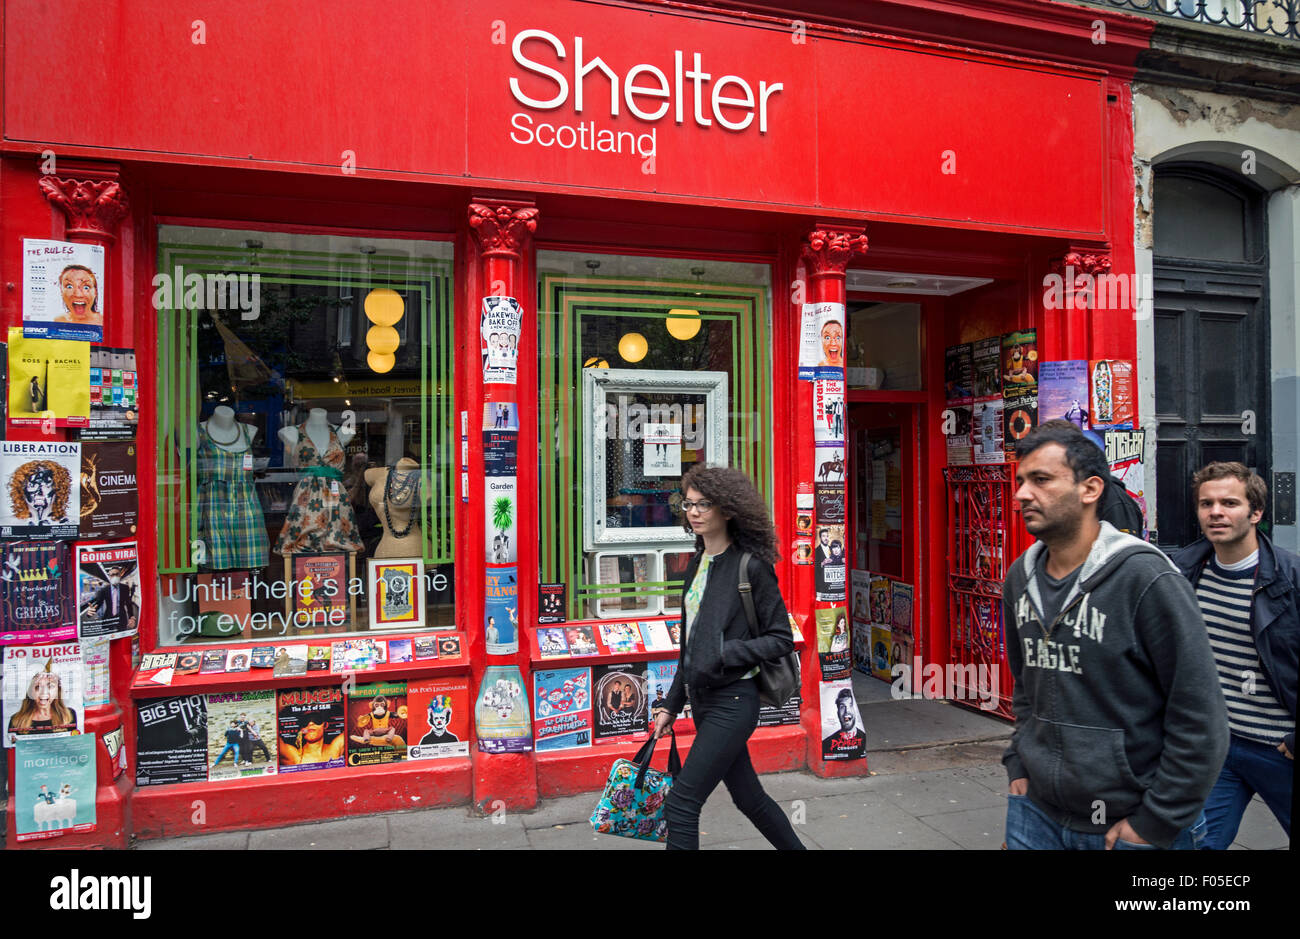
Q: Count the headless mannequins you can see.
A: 3